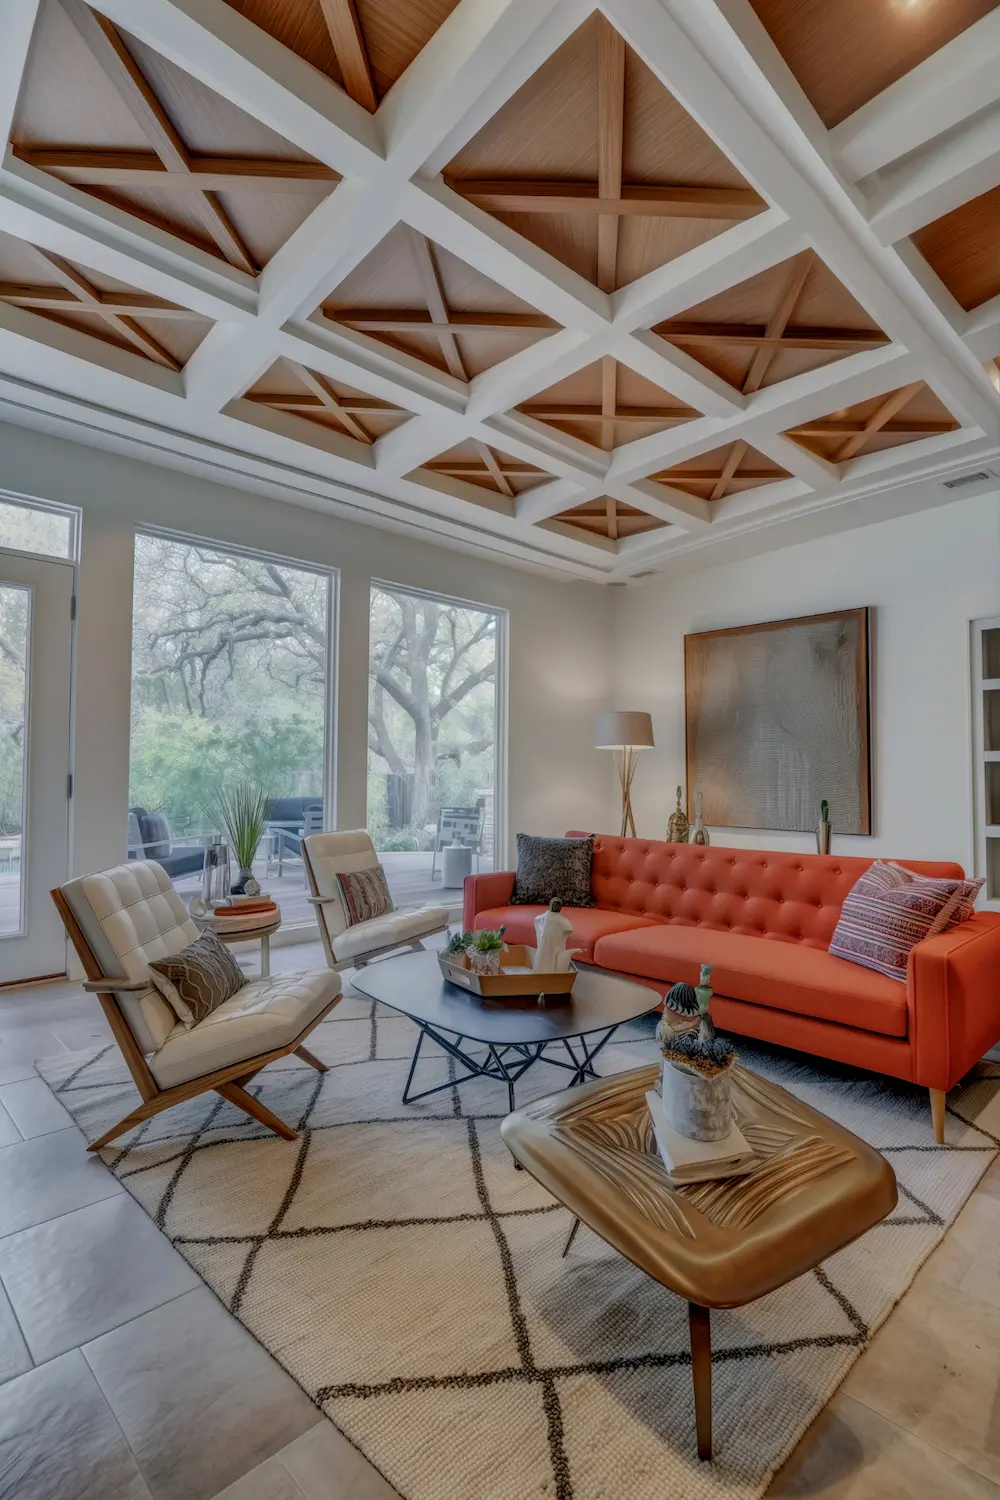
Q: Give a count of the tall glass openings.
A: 3